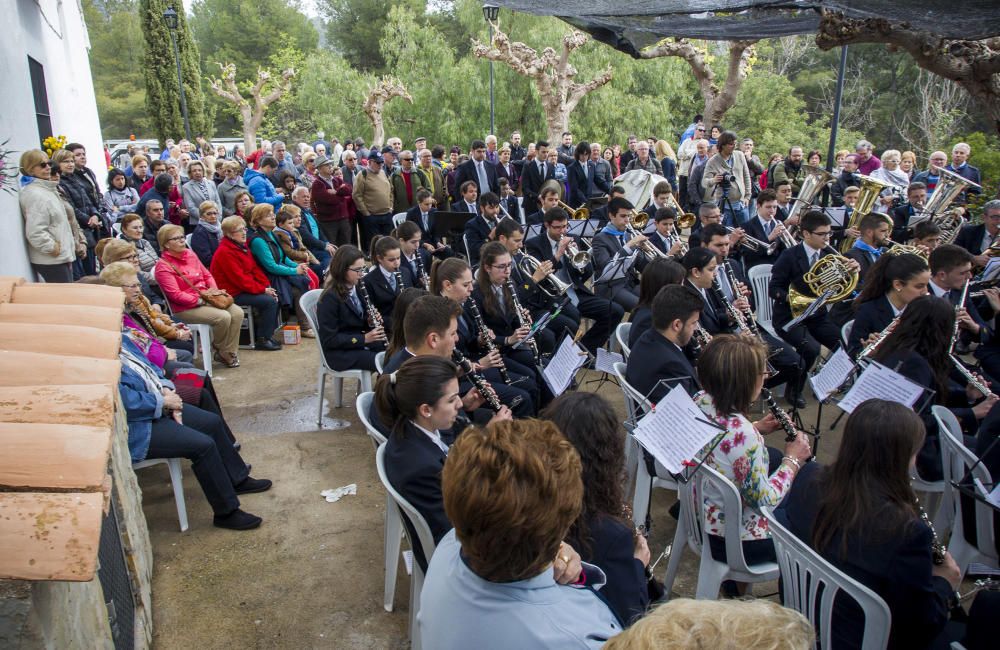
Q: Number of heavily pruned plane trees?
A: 5